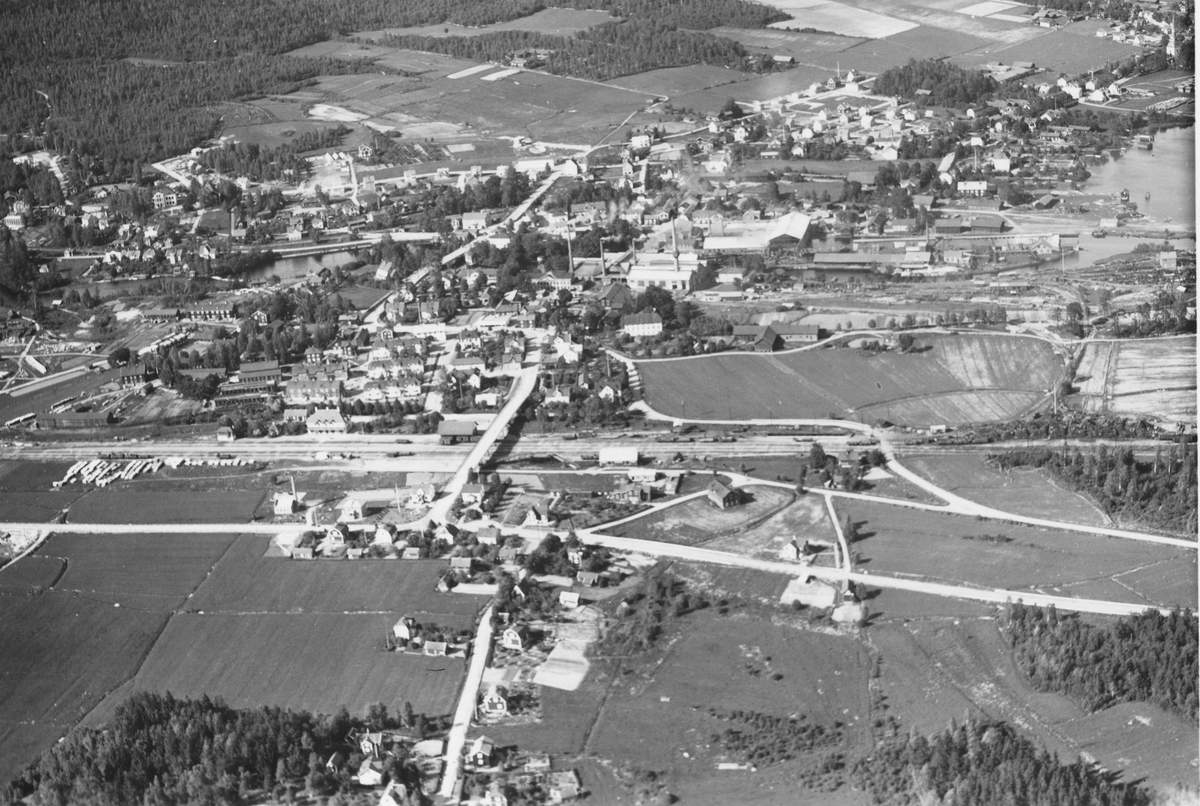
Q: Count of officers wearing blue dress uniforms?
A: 0